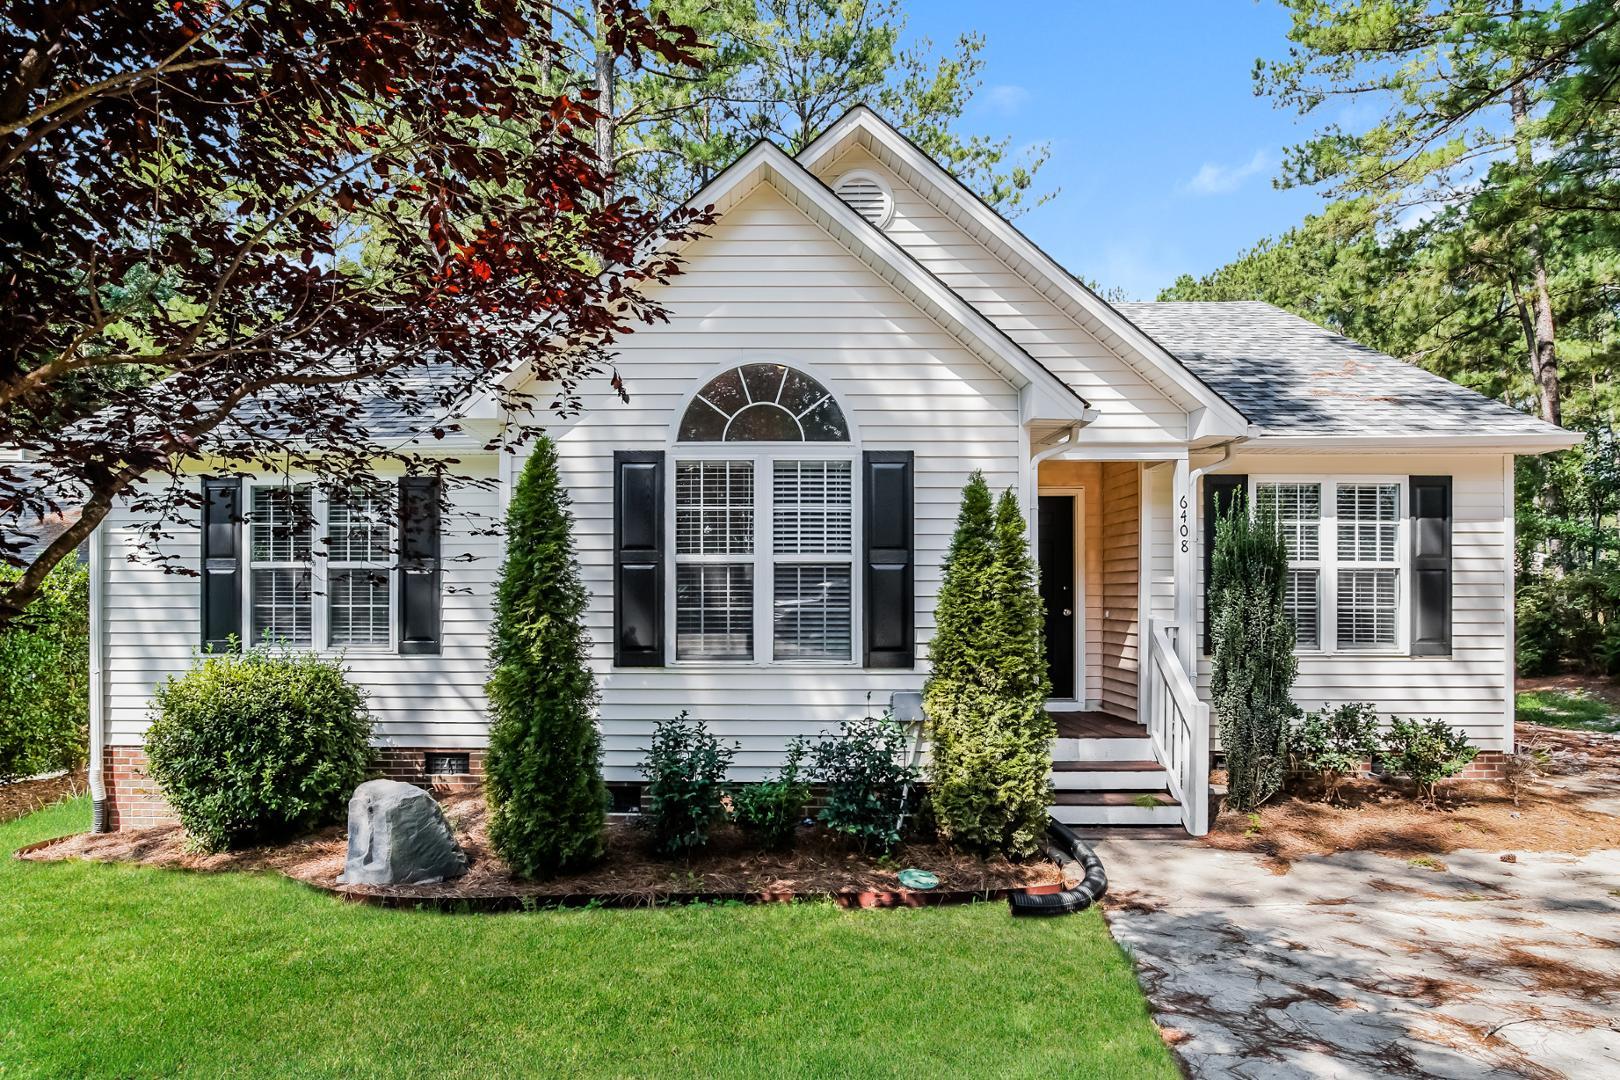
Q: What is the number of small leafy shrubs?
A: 5